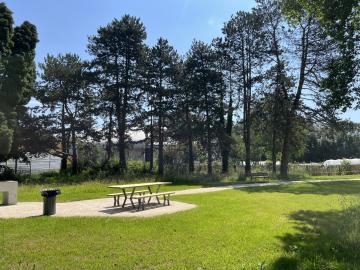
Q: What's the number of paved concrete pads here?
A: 1